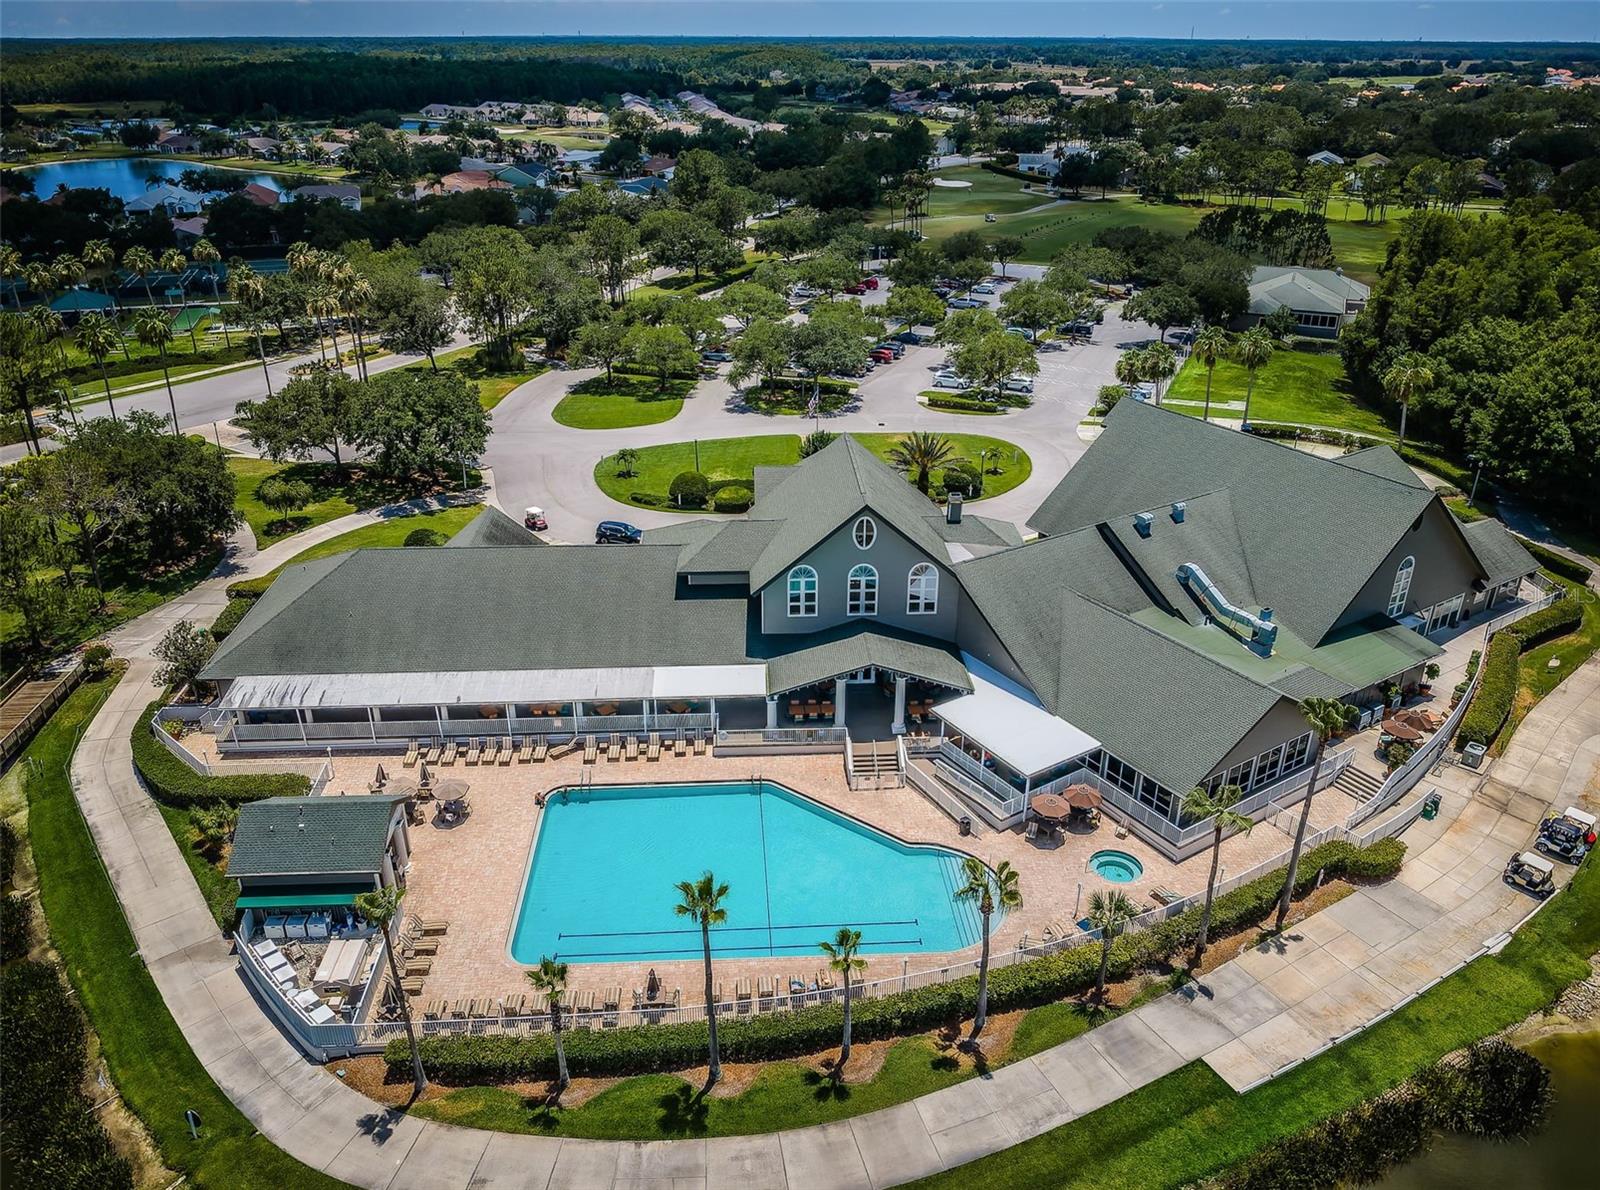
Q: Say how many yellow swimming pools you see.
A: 0